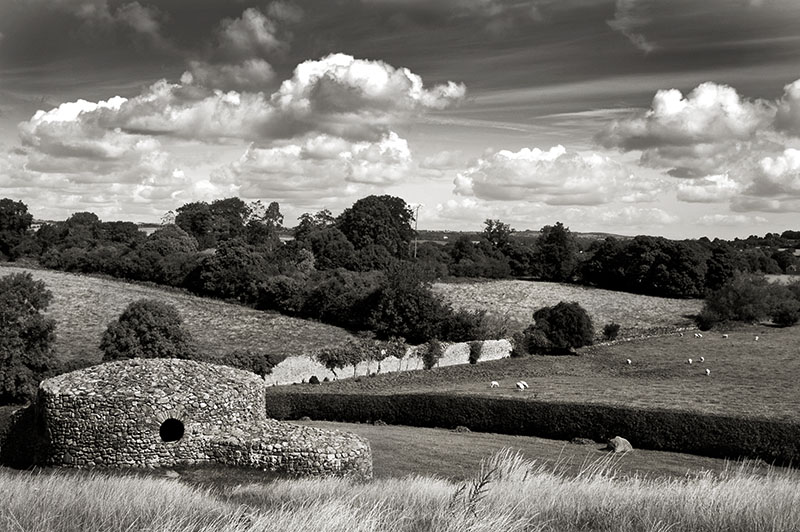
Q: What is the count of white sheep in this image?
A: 12